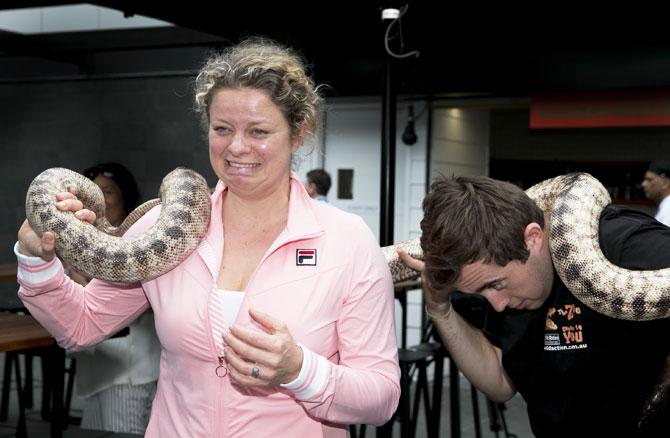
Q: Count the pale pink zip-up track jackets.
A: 1